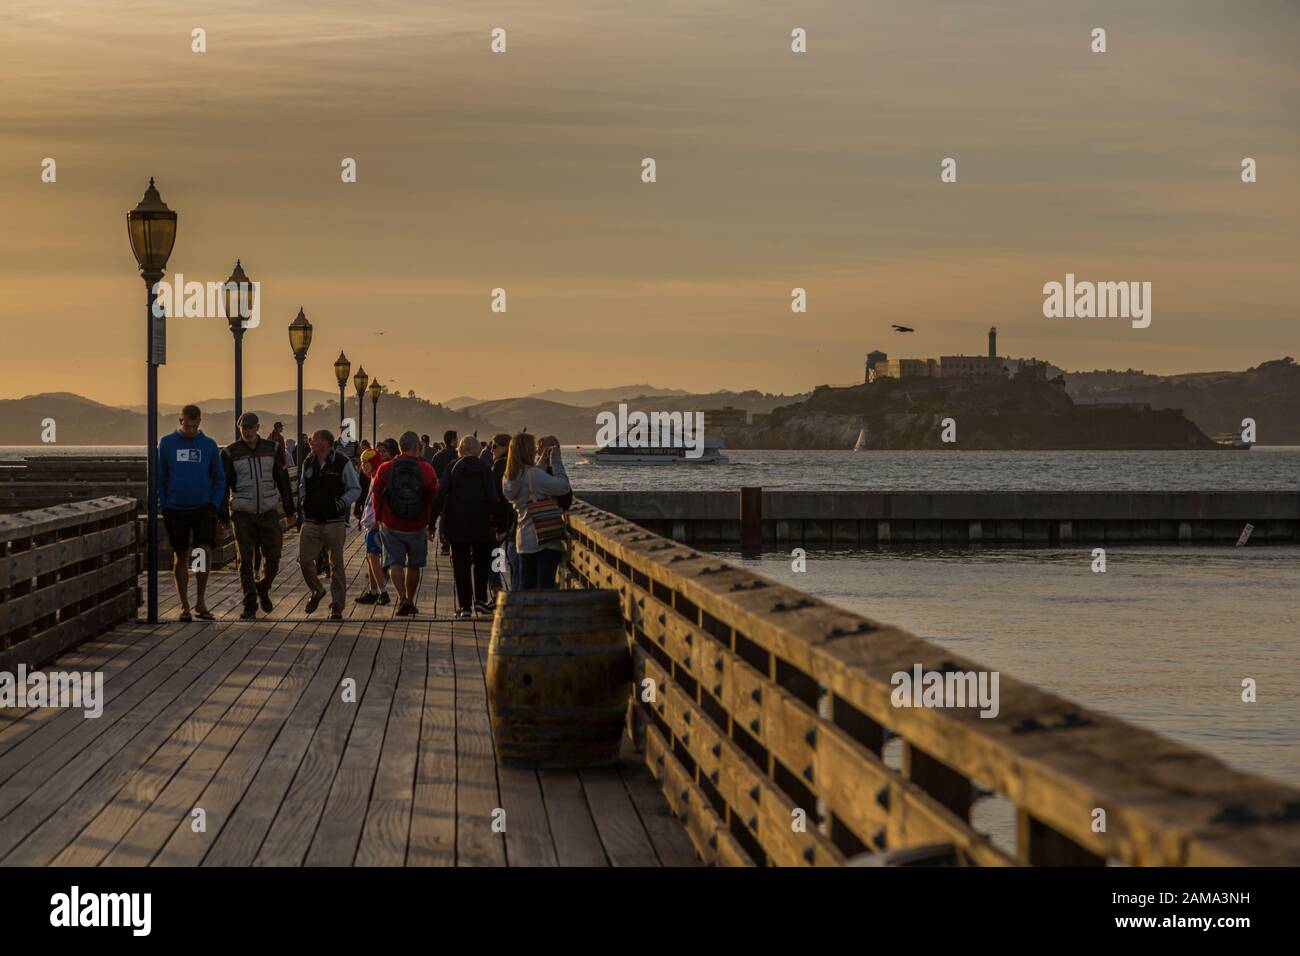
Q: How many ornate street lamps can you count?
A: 6